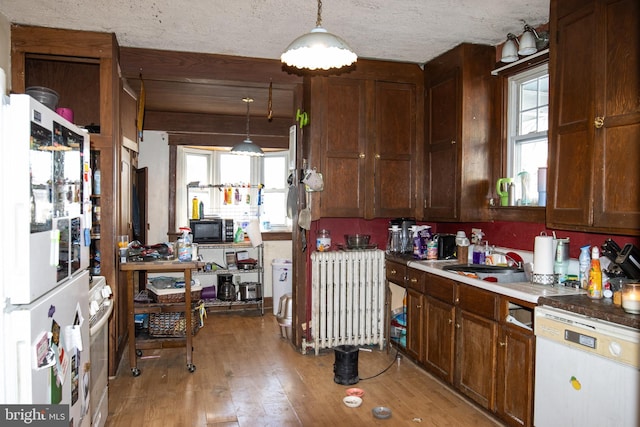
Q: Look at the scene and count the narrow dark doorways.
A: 1